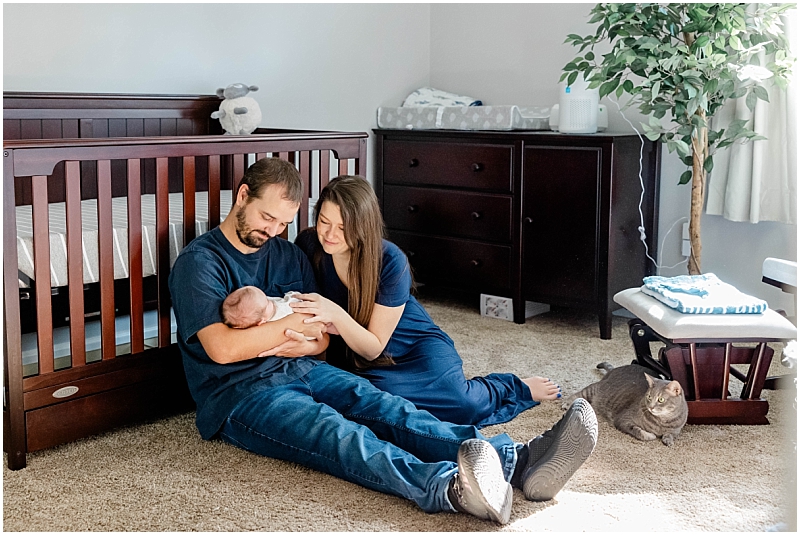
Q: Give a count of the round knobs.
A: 7